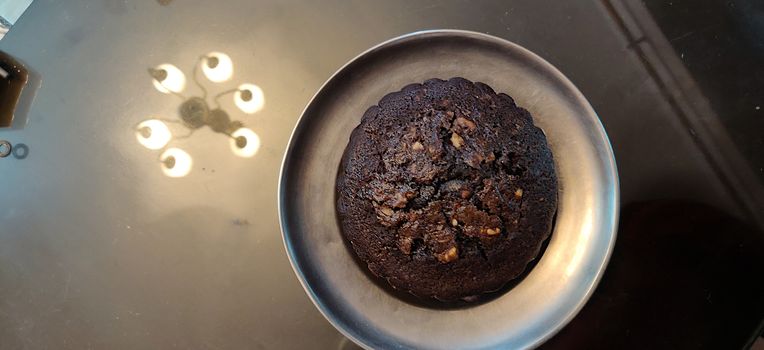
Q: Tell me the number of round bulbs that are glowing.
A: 6